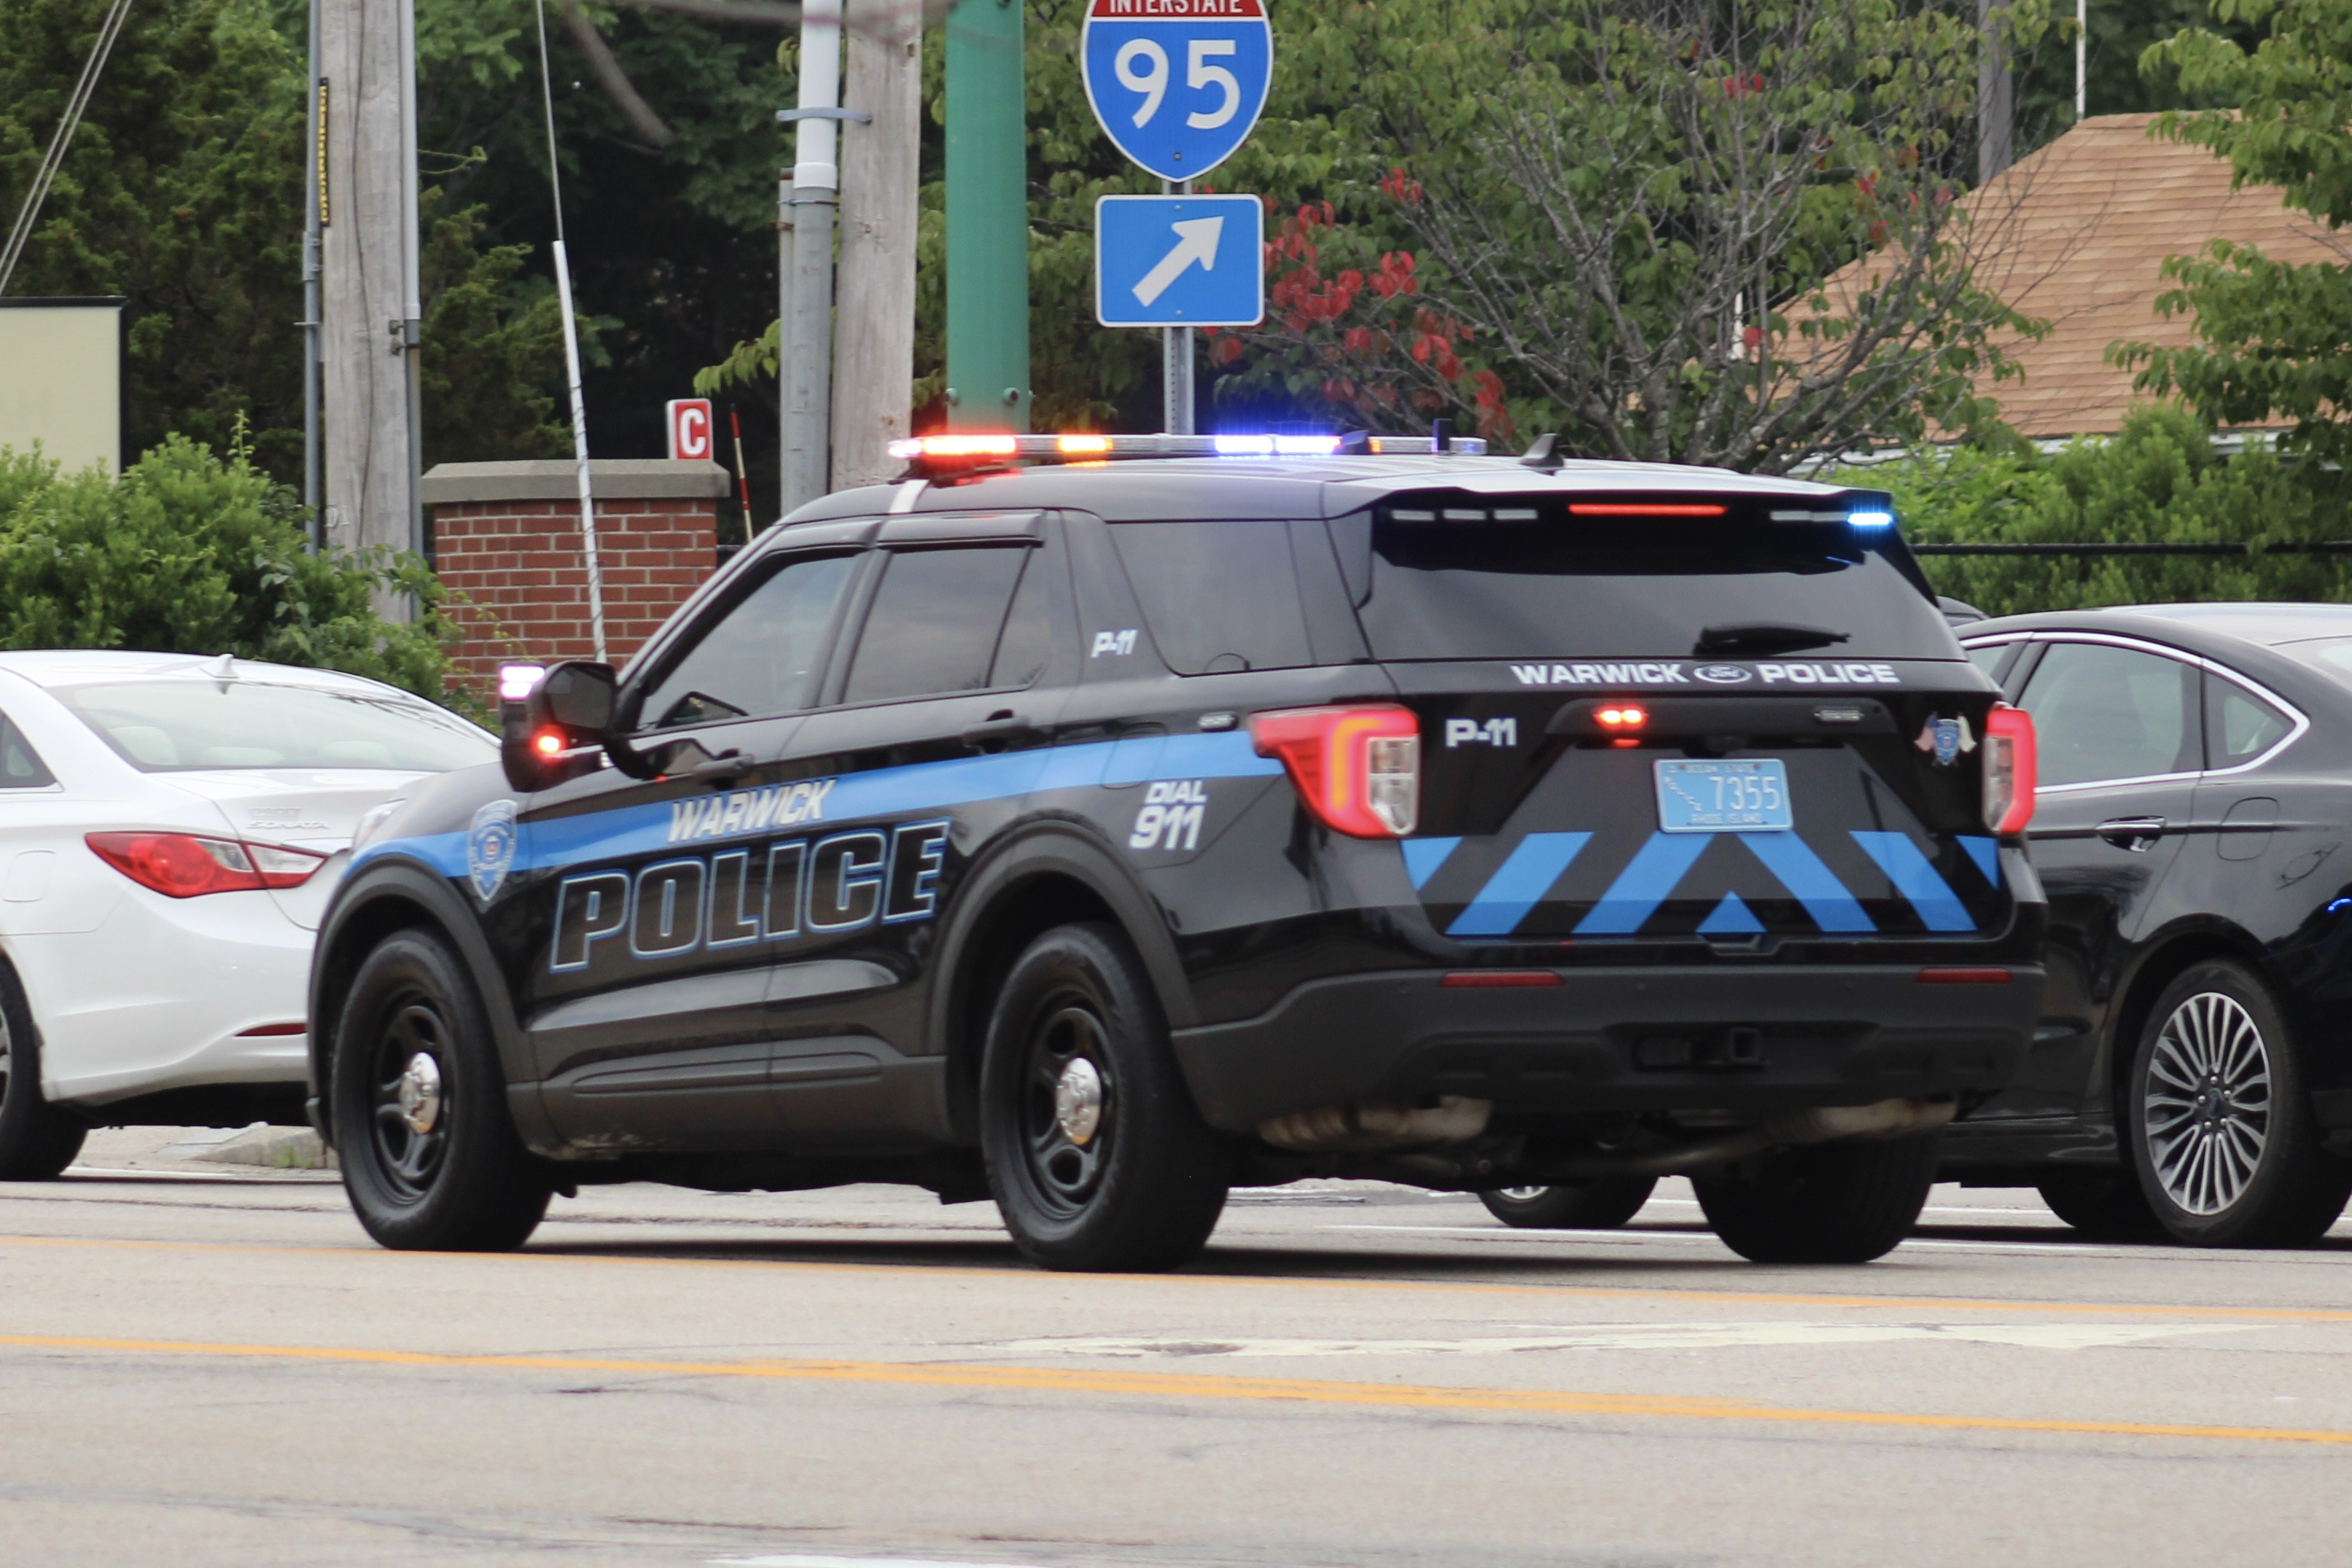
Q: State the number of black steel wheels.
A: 2